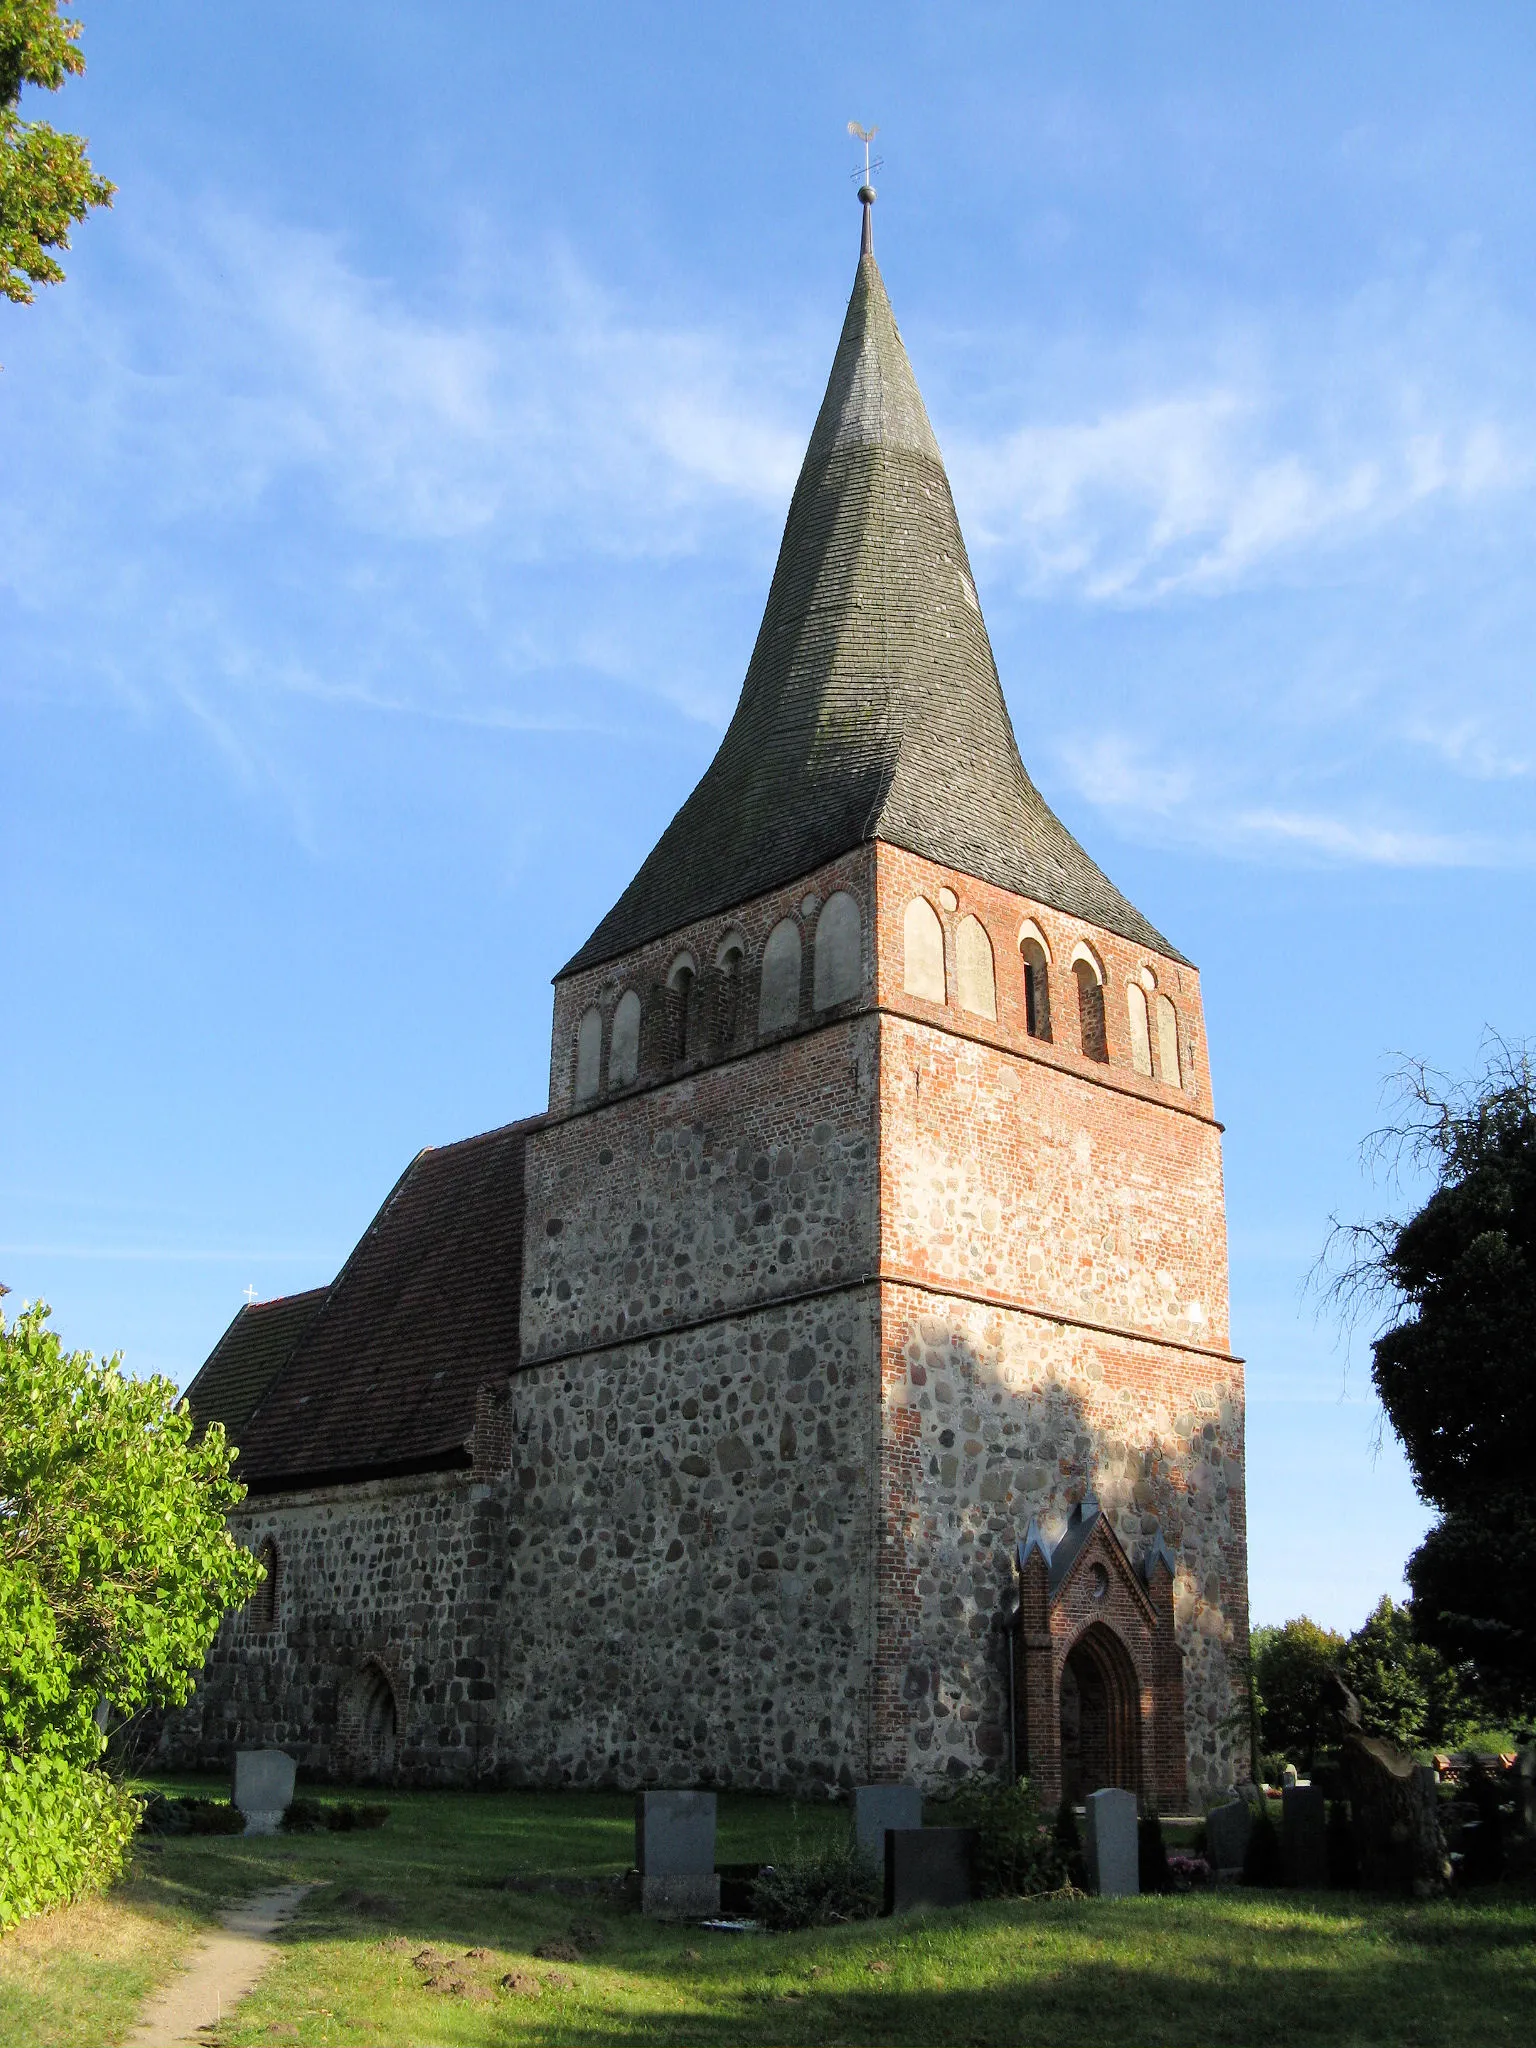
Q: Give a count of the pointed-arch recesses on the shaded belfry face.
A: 6